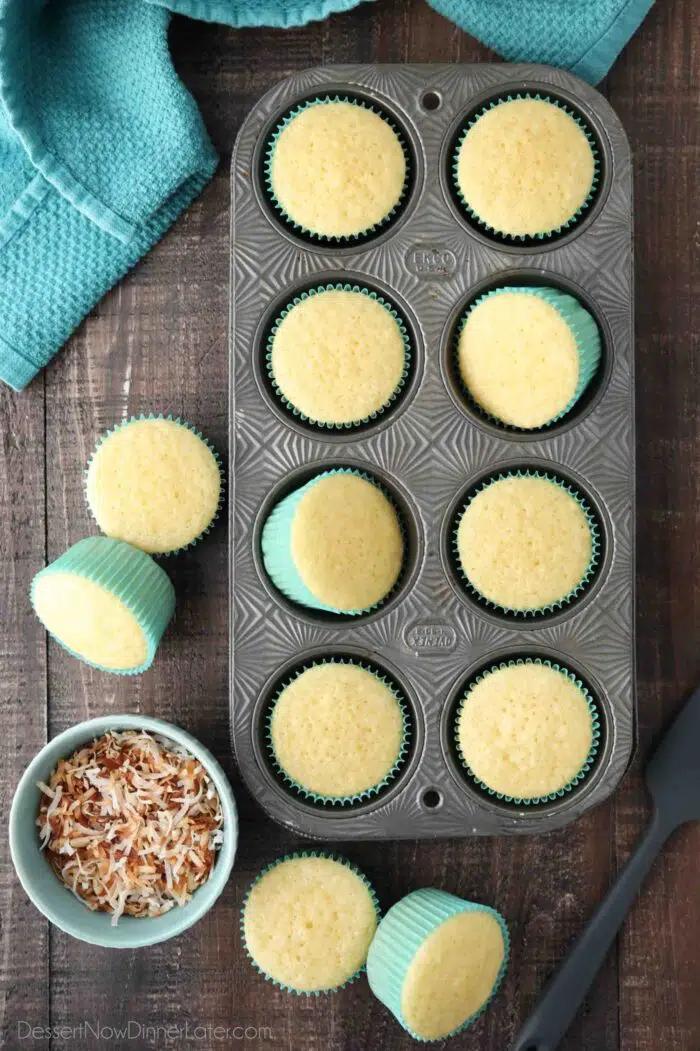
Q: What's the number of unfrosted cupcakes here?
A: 12